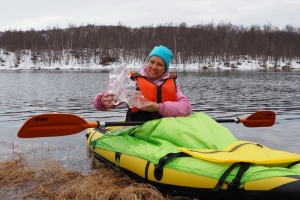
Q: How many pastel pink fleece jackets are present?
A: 1